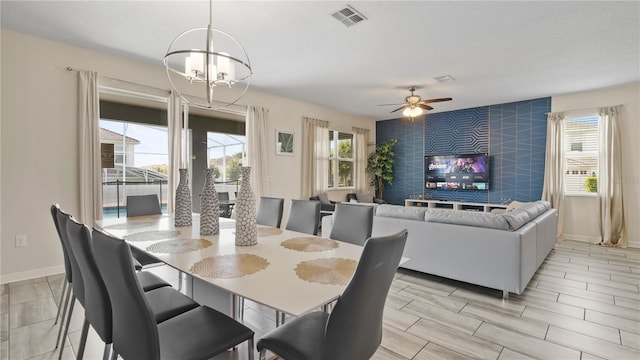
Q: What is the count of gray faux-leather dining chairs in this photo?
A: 9